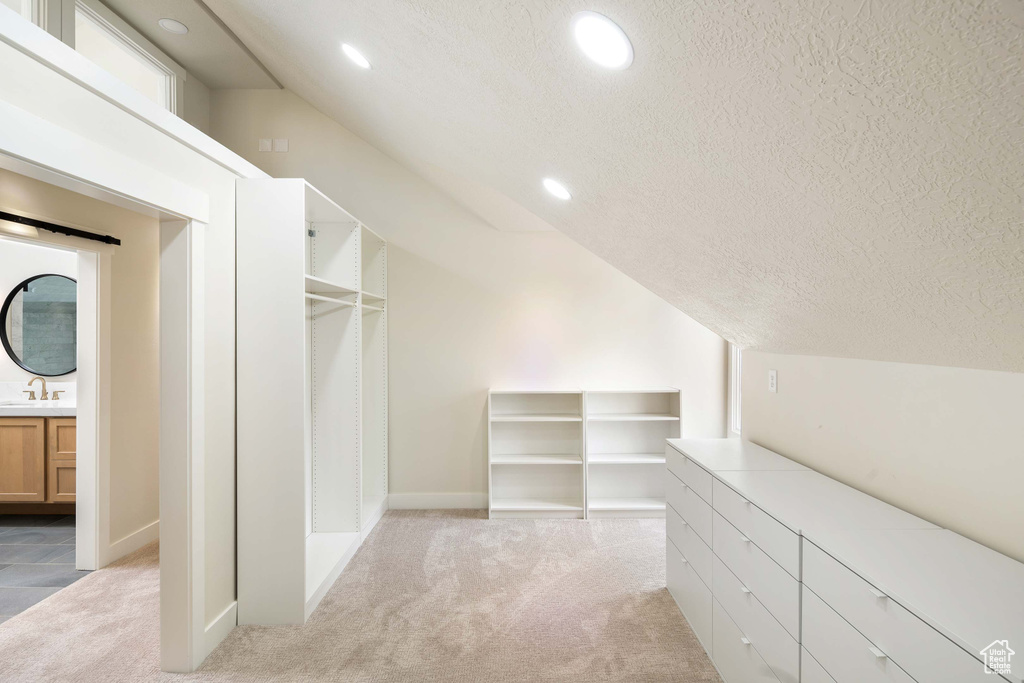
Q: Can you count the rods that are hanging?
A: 2